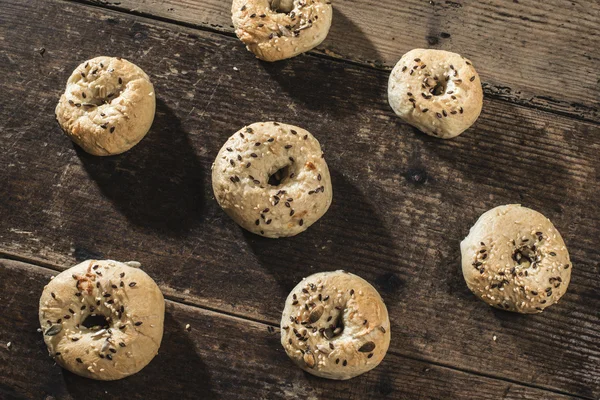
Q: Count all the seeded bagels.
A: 7